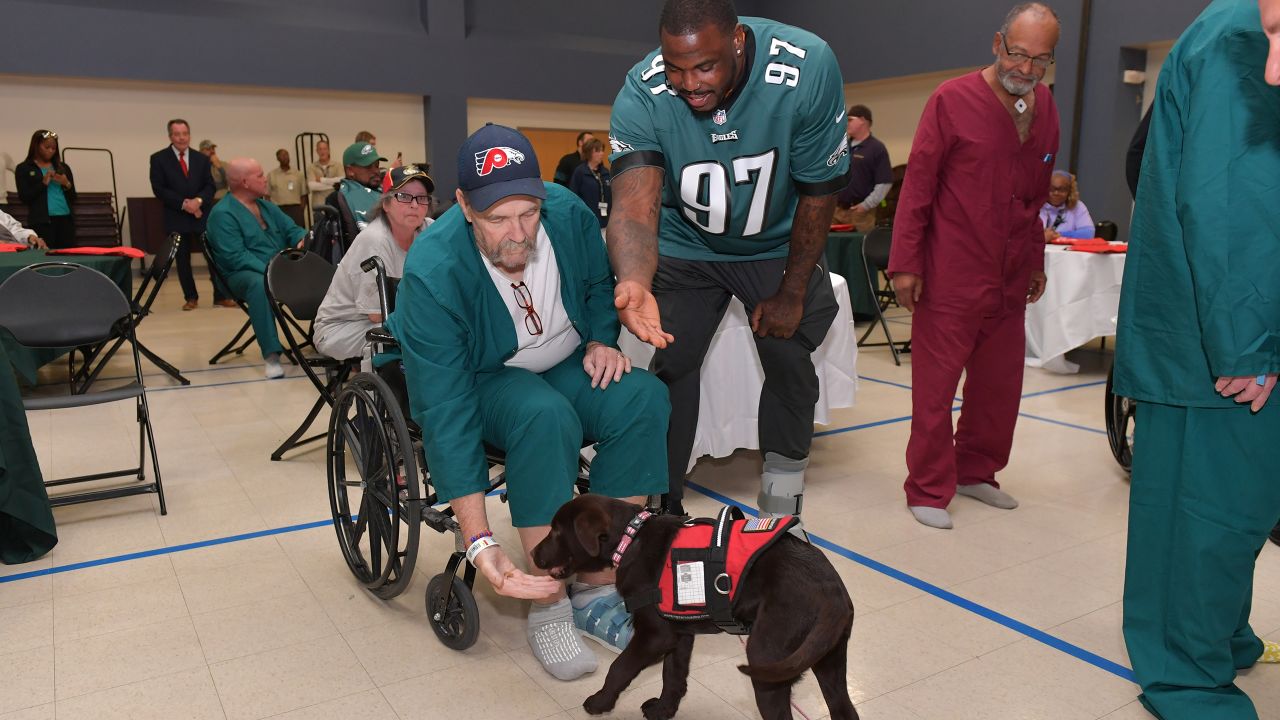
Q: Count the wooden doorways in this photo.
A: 1